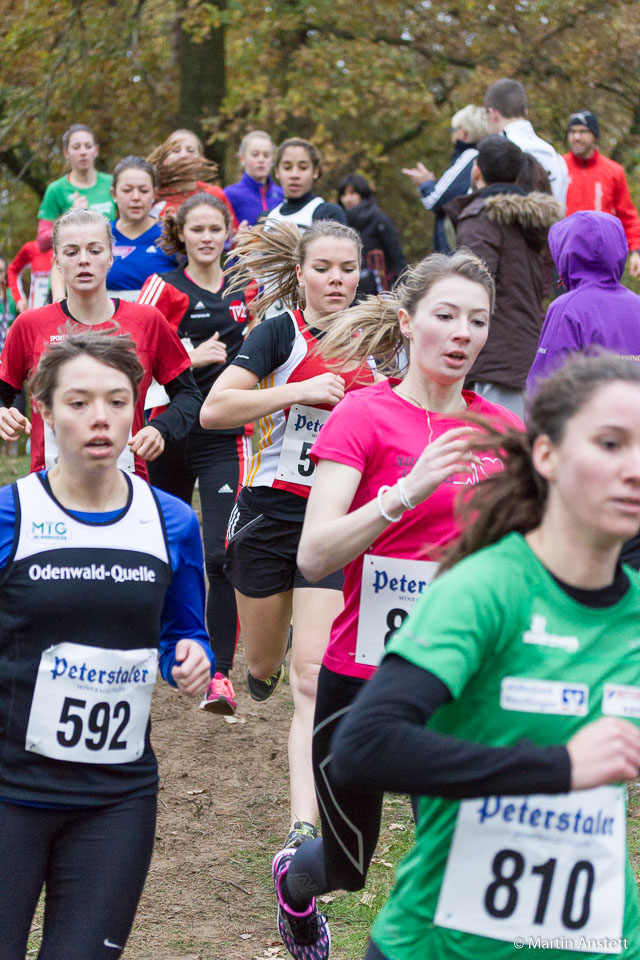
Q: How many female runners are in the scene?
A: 11